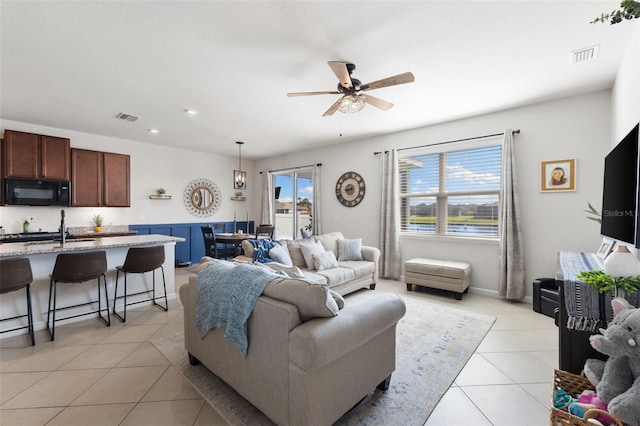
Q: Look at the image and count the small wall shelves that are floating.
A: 2